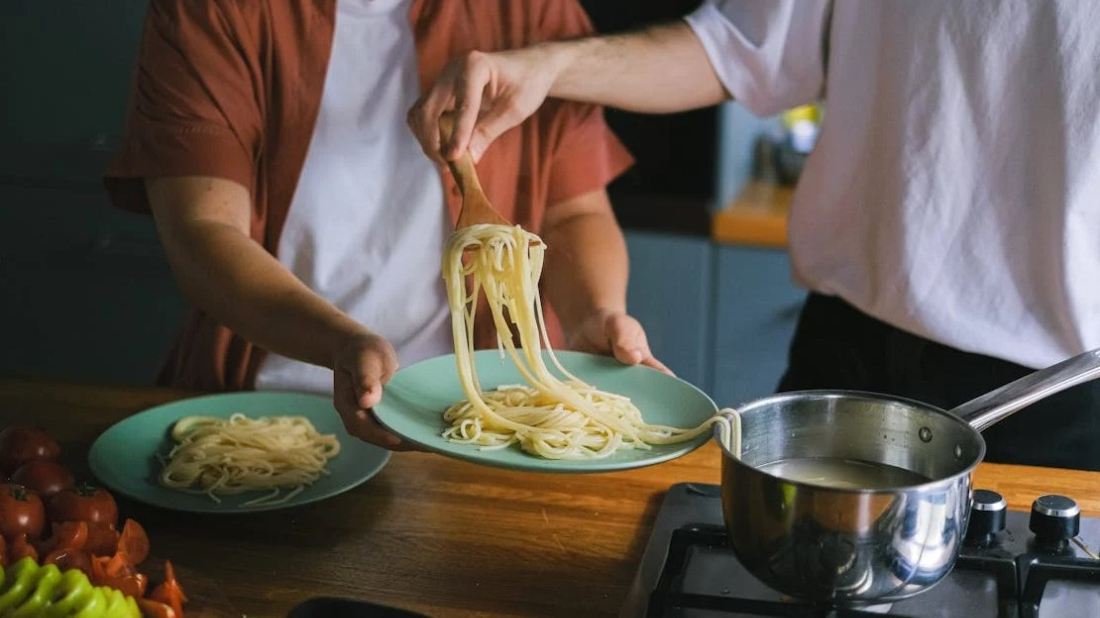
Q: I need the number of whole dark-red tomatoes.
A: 4